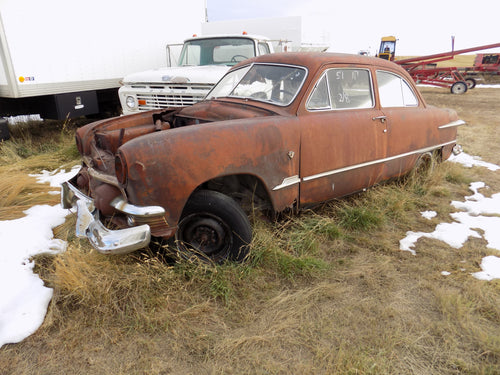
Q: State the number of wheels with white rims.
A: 2